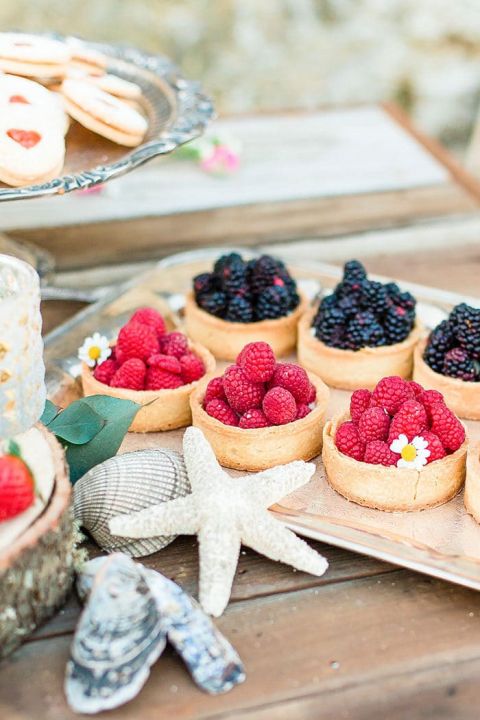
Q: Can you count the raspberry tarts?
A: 3